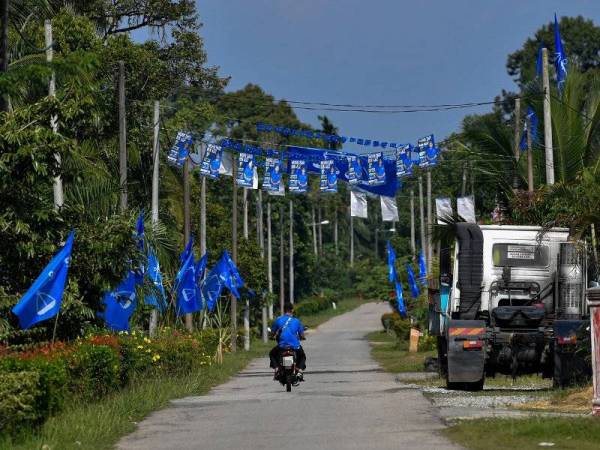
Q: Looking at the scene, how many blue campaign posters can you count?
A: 10